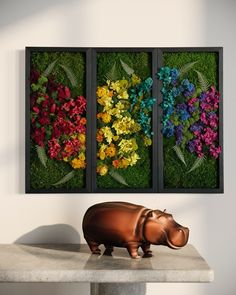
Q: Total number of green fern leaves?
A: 11